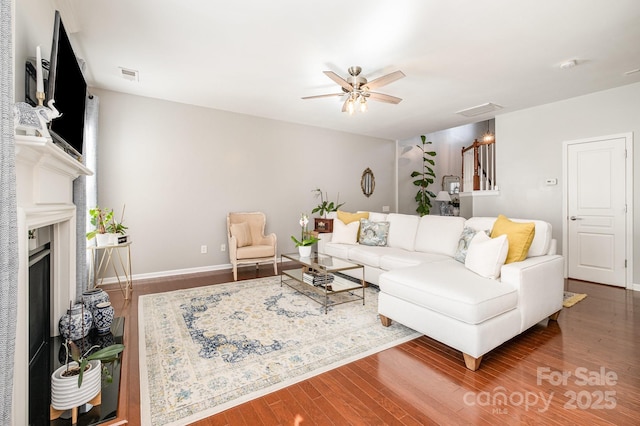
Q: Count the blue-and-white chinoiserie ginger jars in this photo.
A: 3